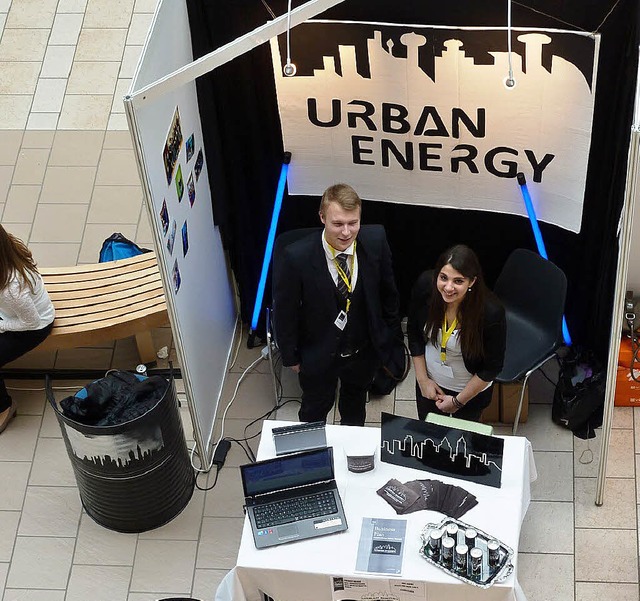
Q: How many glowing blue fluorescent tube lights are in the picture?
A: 2